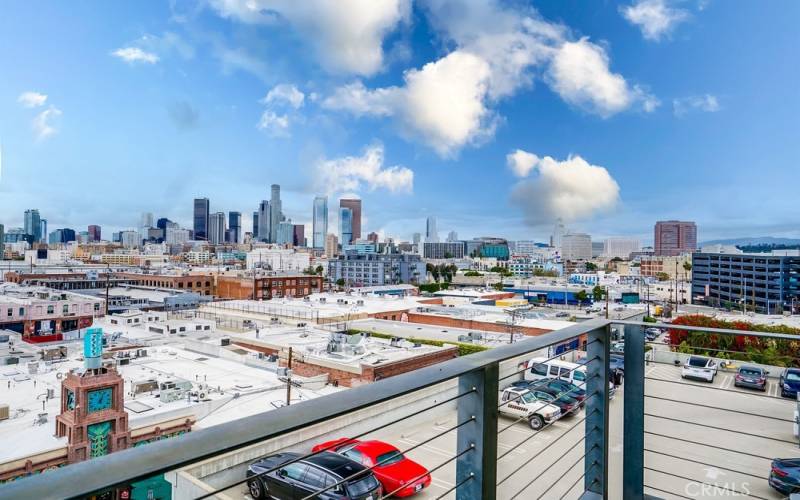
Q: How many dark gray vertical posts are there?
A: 3